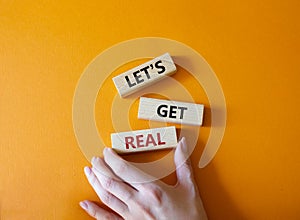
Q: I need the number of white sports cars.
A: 0